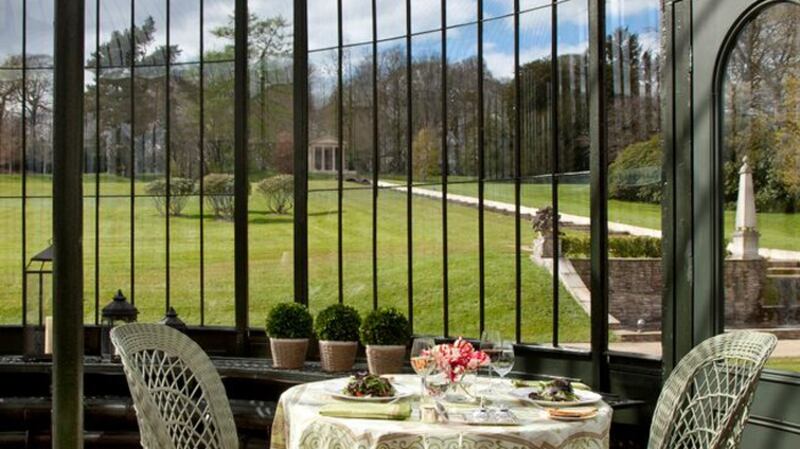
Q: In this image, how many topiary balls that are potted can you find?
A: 3